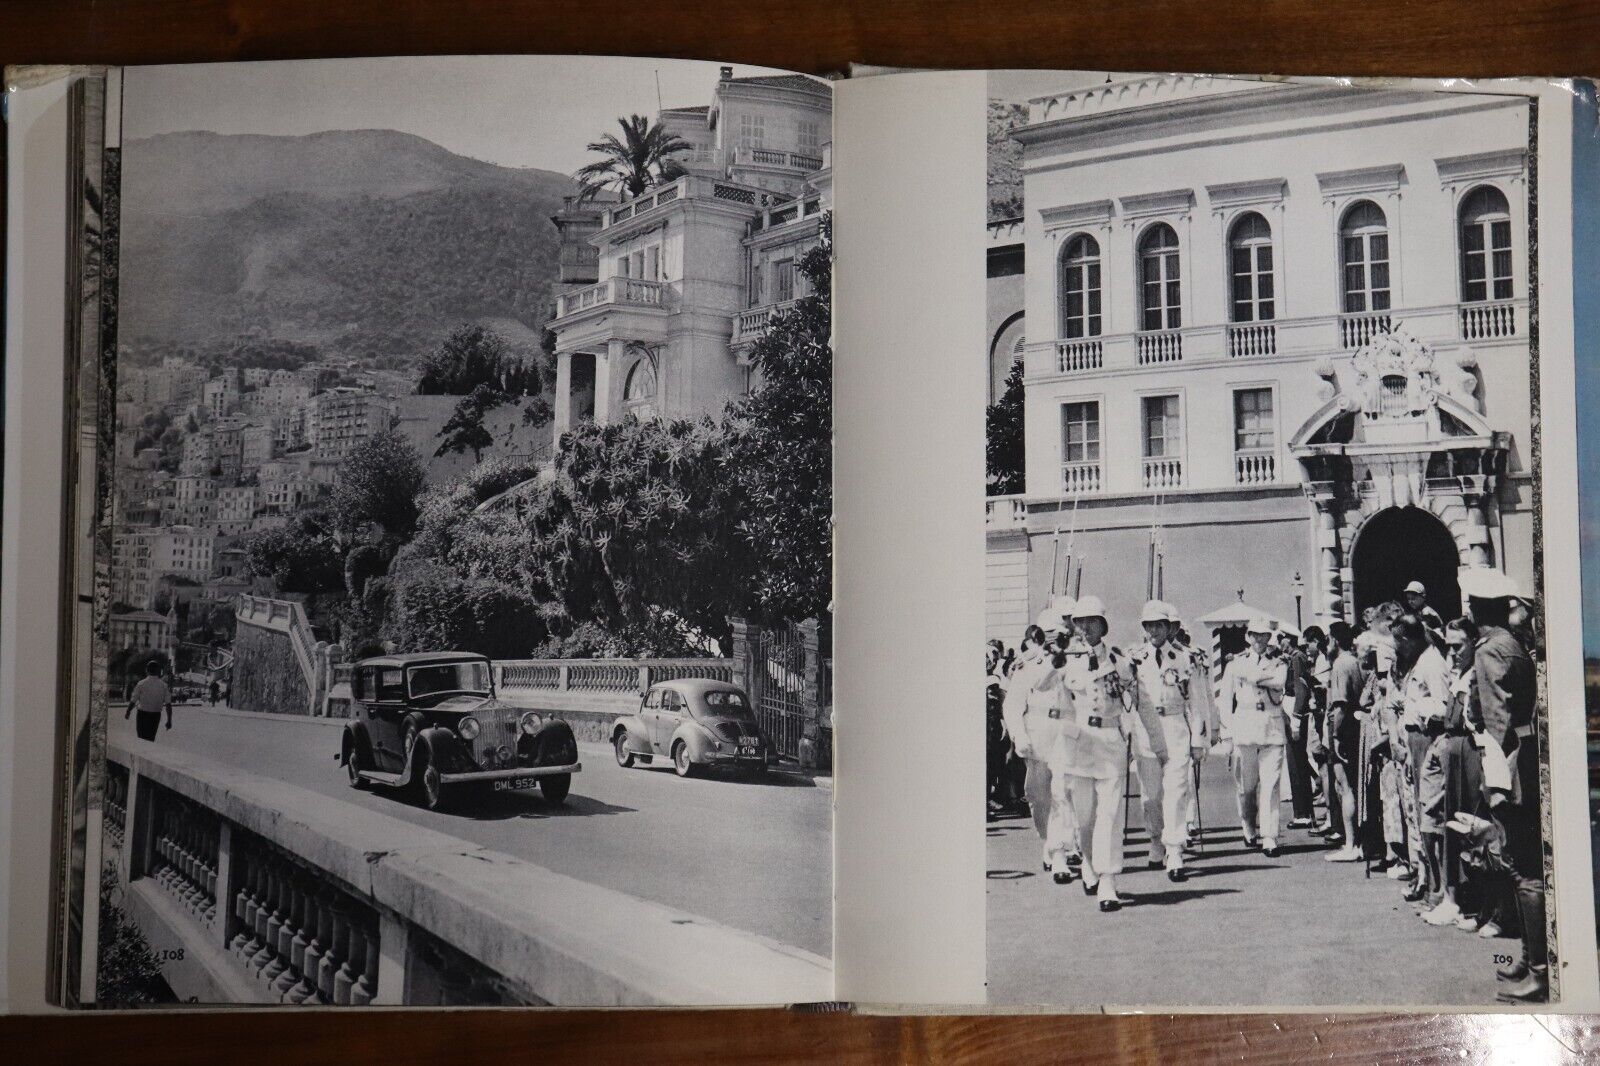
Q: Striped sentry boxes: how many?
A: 1